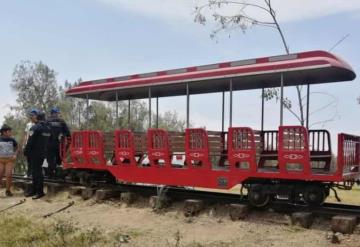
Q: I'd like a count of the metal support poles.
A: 11